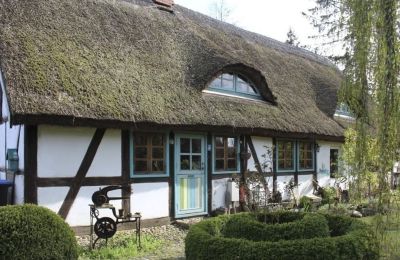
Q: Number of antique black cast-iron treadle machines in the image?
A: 1